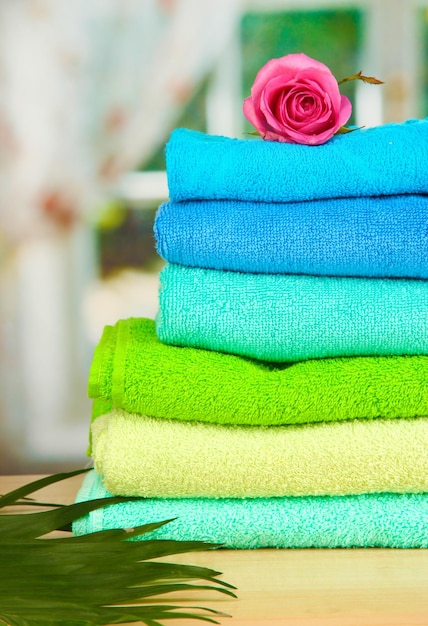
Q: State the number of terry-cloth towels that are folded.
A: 6